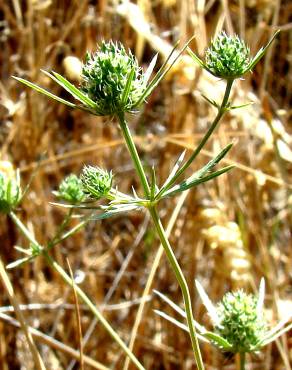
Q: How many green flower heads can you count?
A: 6